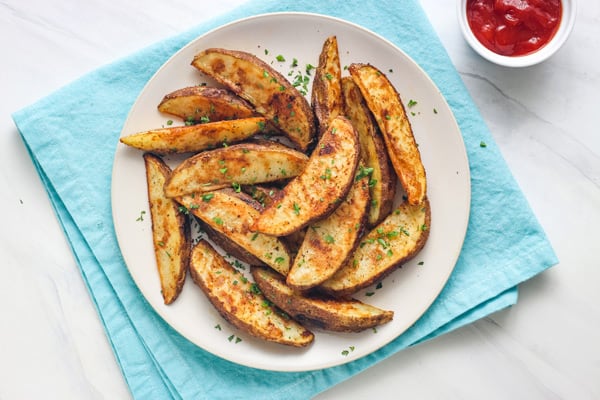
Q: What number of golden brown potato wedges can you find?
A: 14